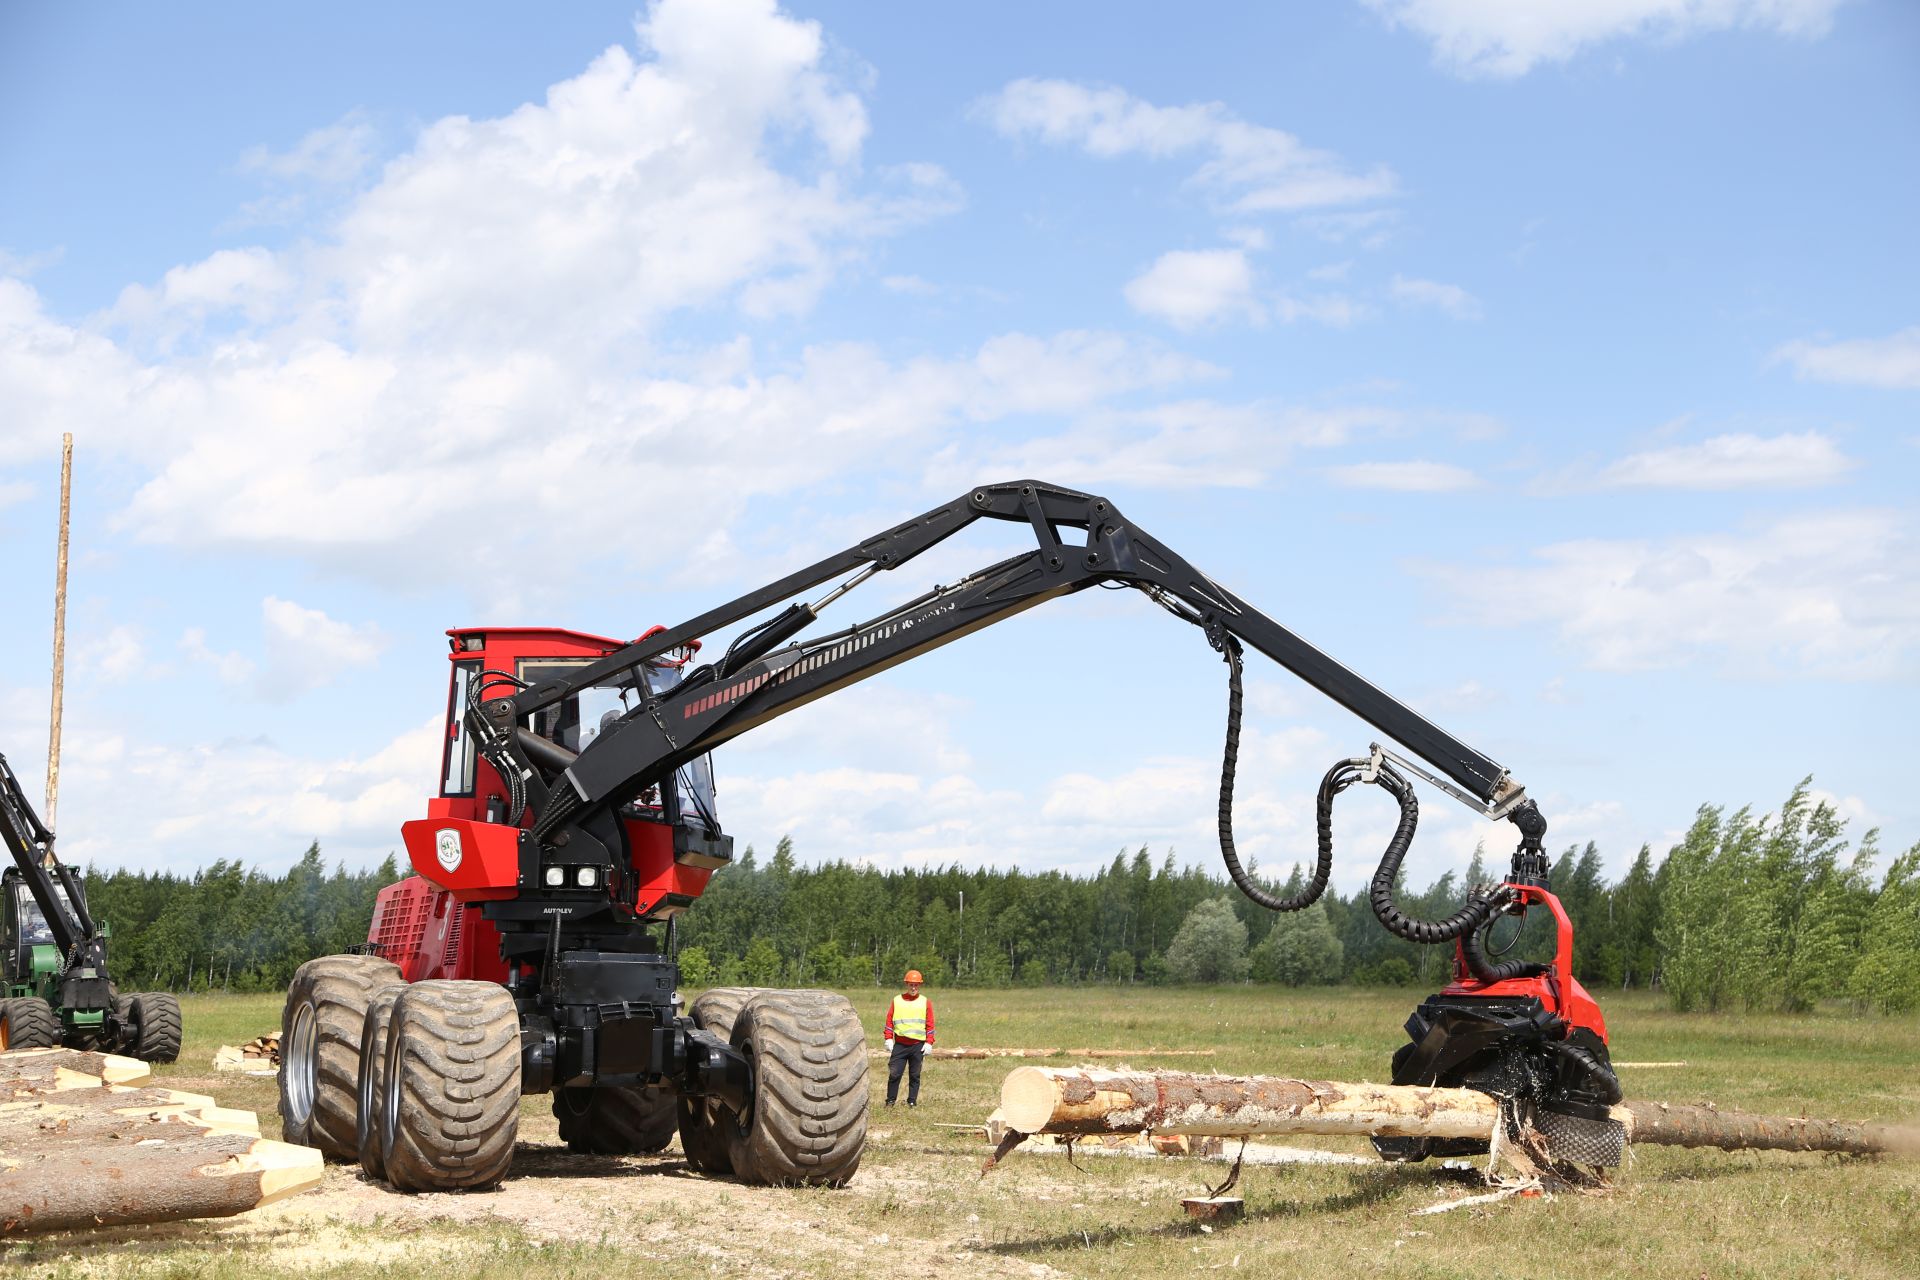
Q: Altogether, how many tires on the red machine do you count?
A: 6